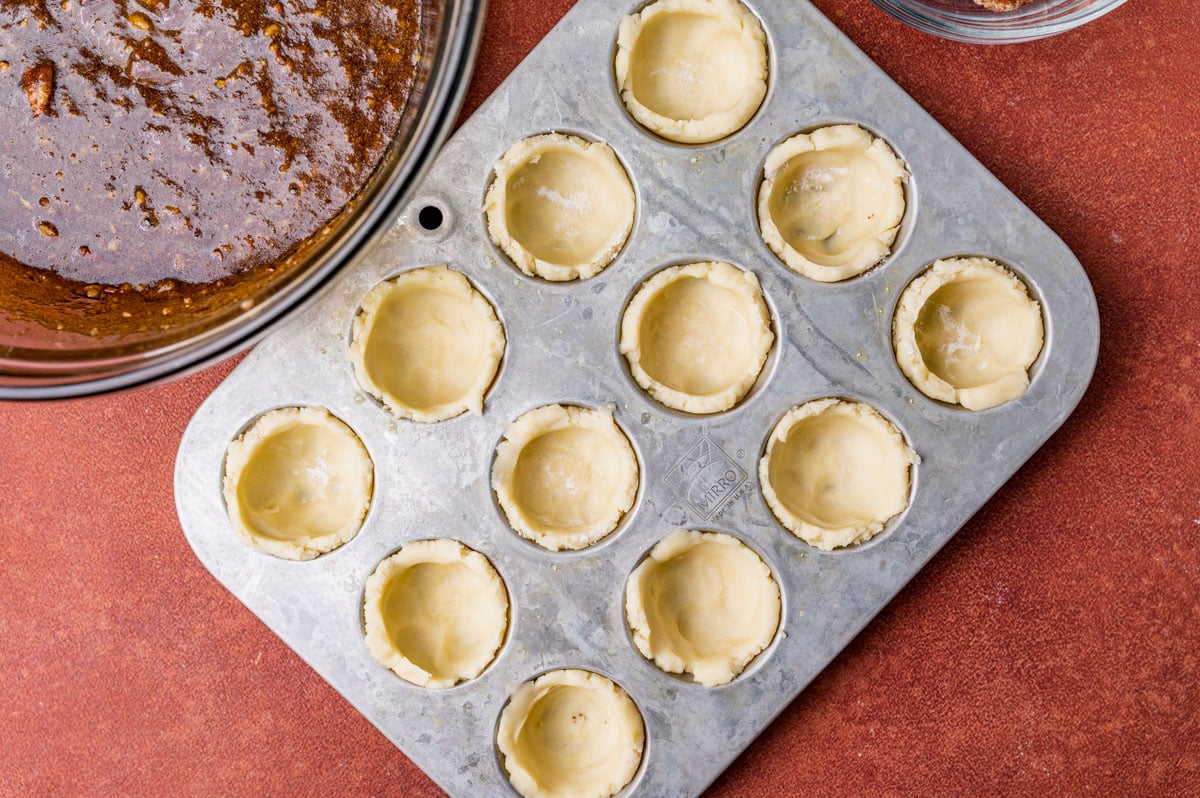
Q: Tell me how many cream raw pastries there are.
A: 12